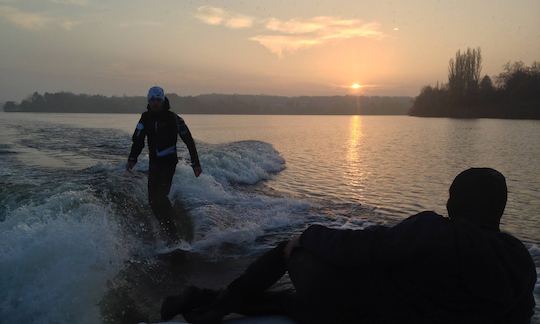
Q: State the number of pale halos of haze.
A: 1